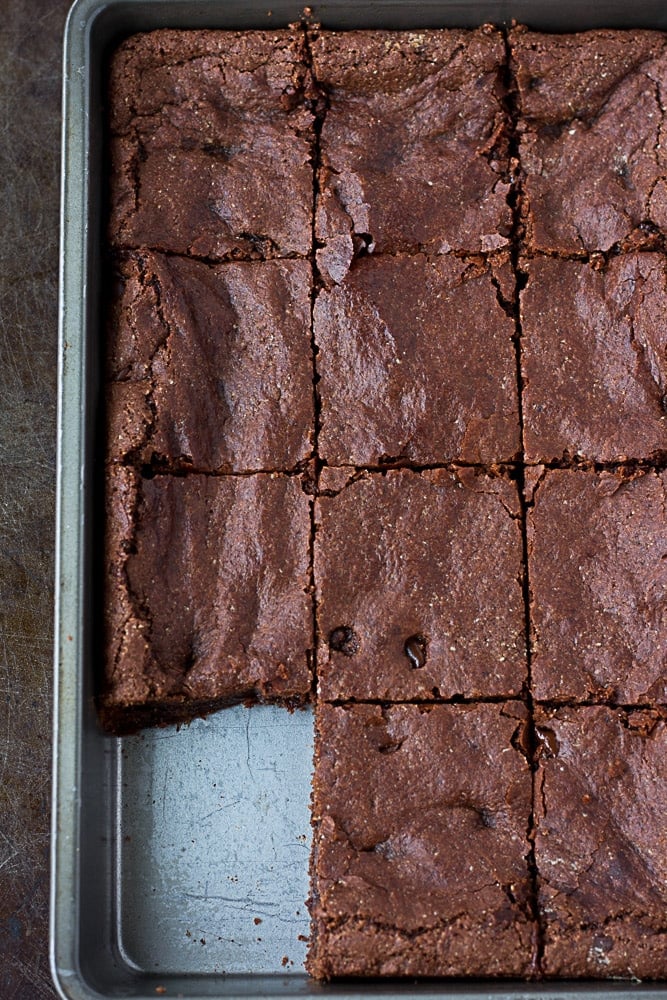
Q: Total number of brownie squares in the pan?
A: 11